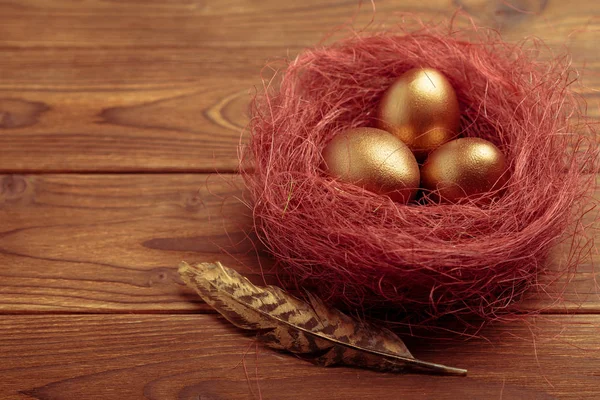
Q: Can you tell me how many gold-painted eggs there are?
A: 3